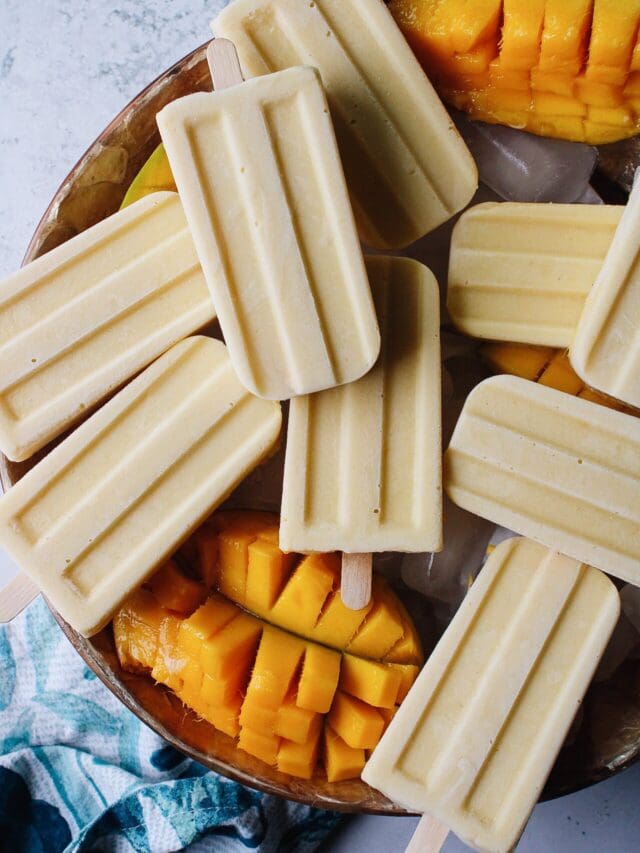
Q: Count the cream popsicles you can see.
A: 9